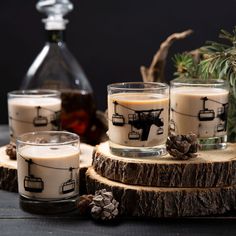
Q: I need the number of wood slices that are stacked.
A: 2